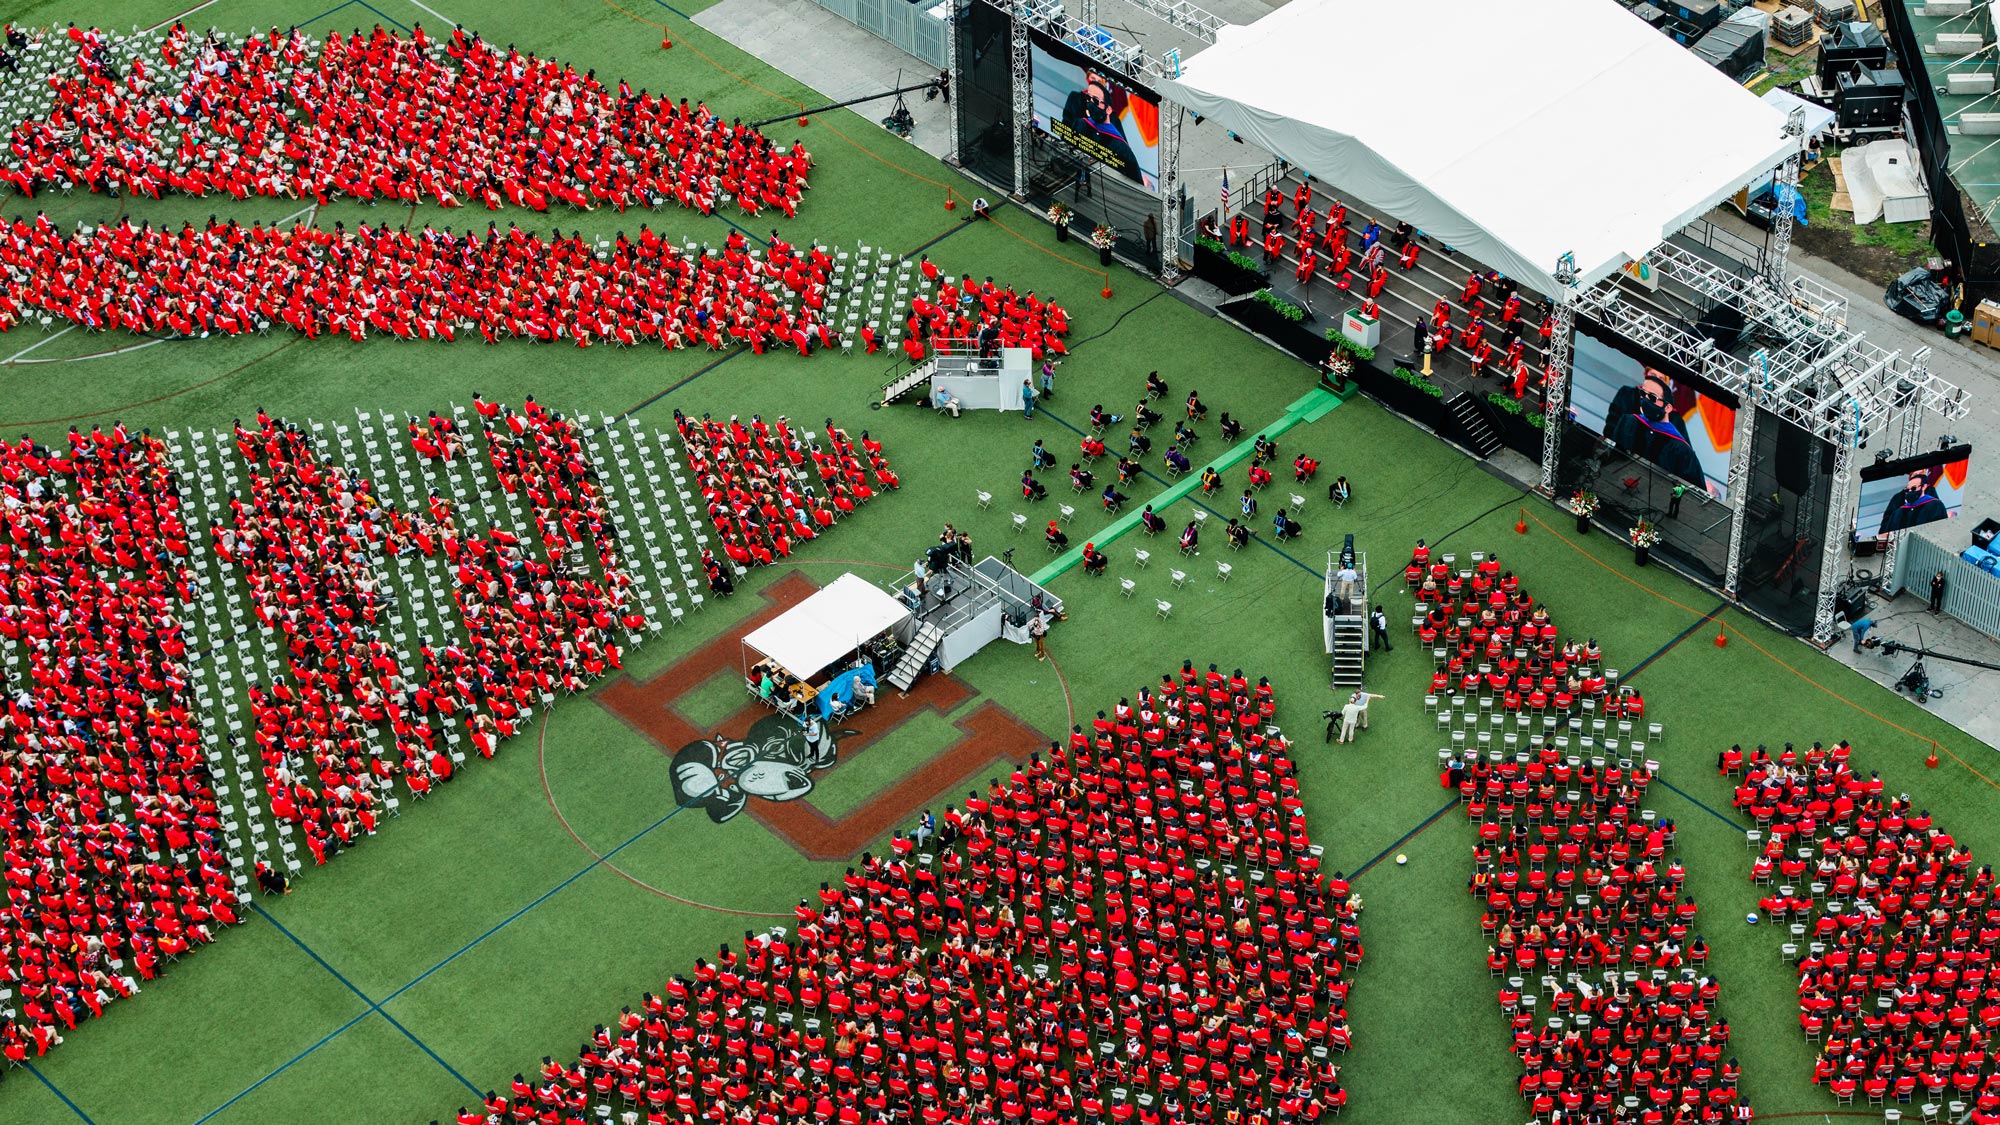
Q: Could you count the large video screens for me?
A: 3